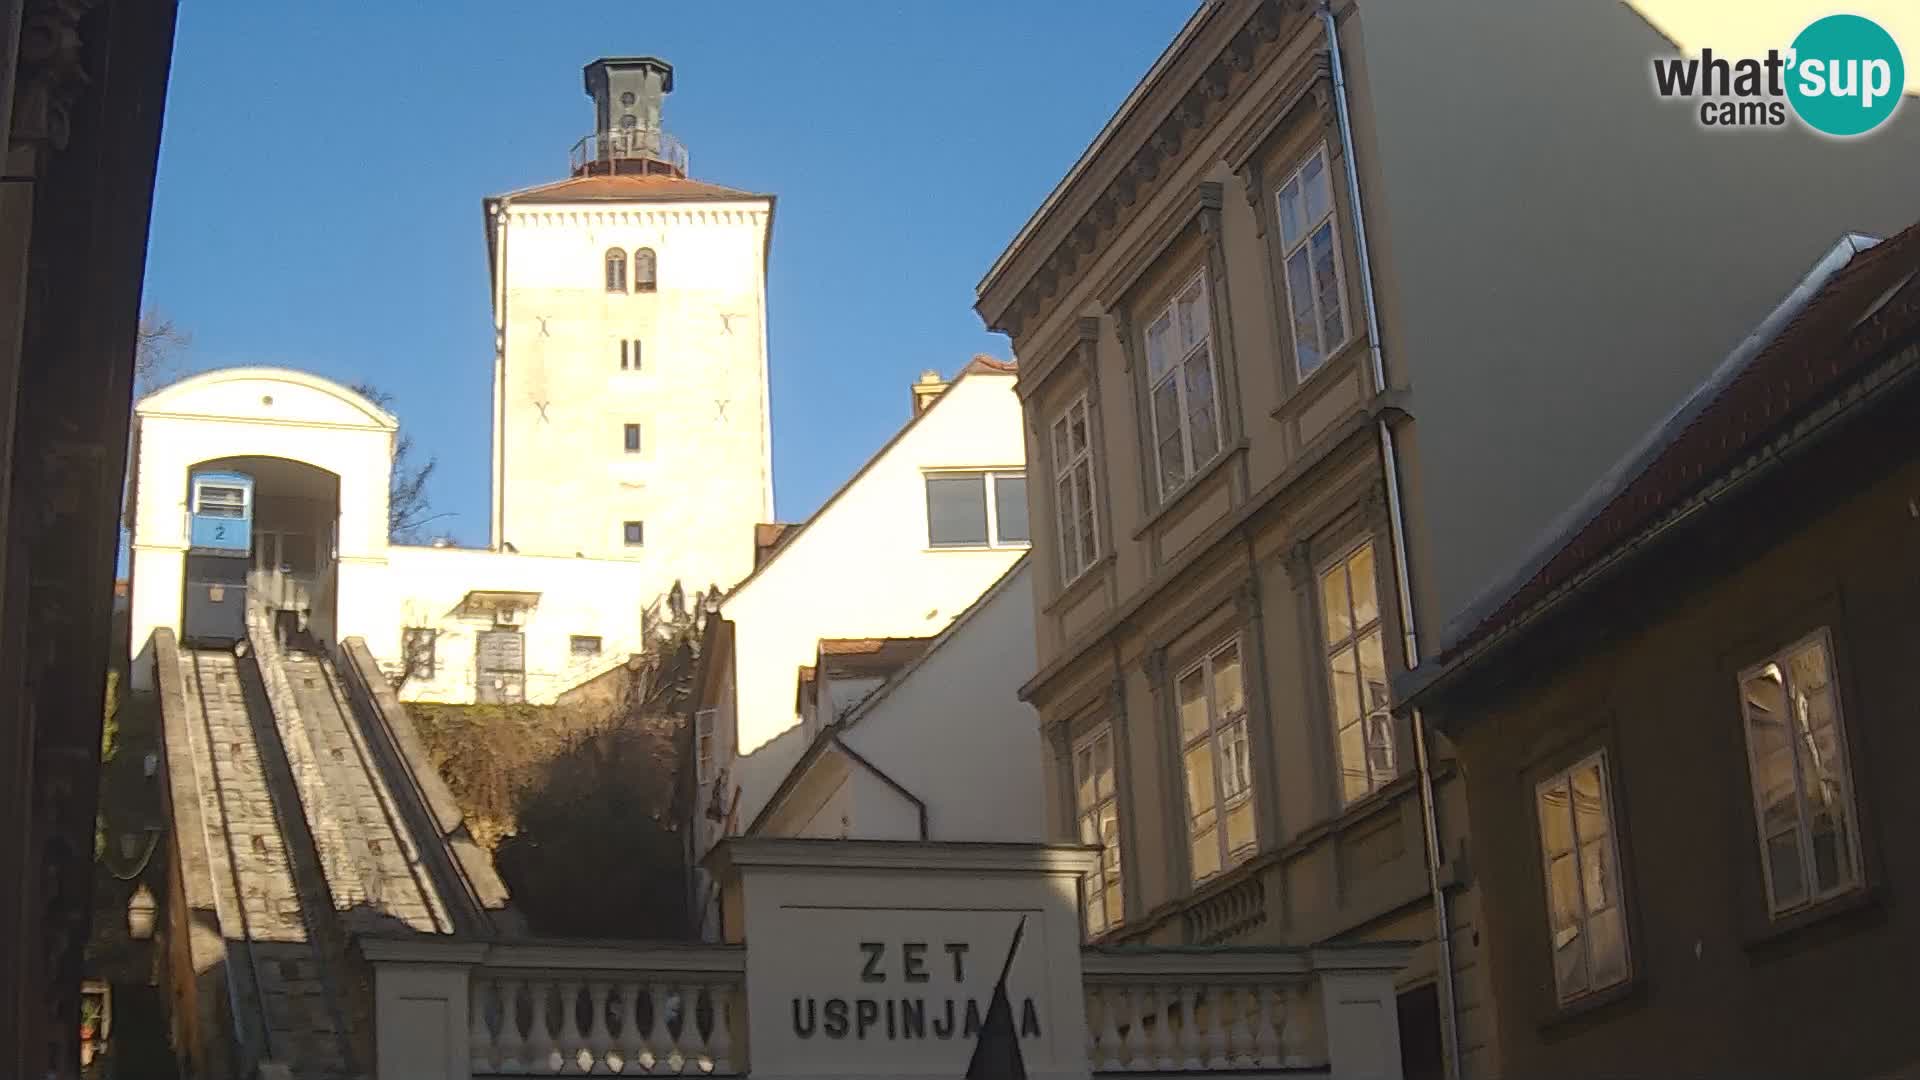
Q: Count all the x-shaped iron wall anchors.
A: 4